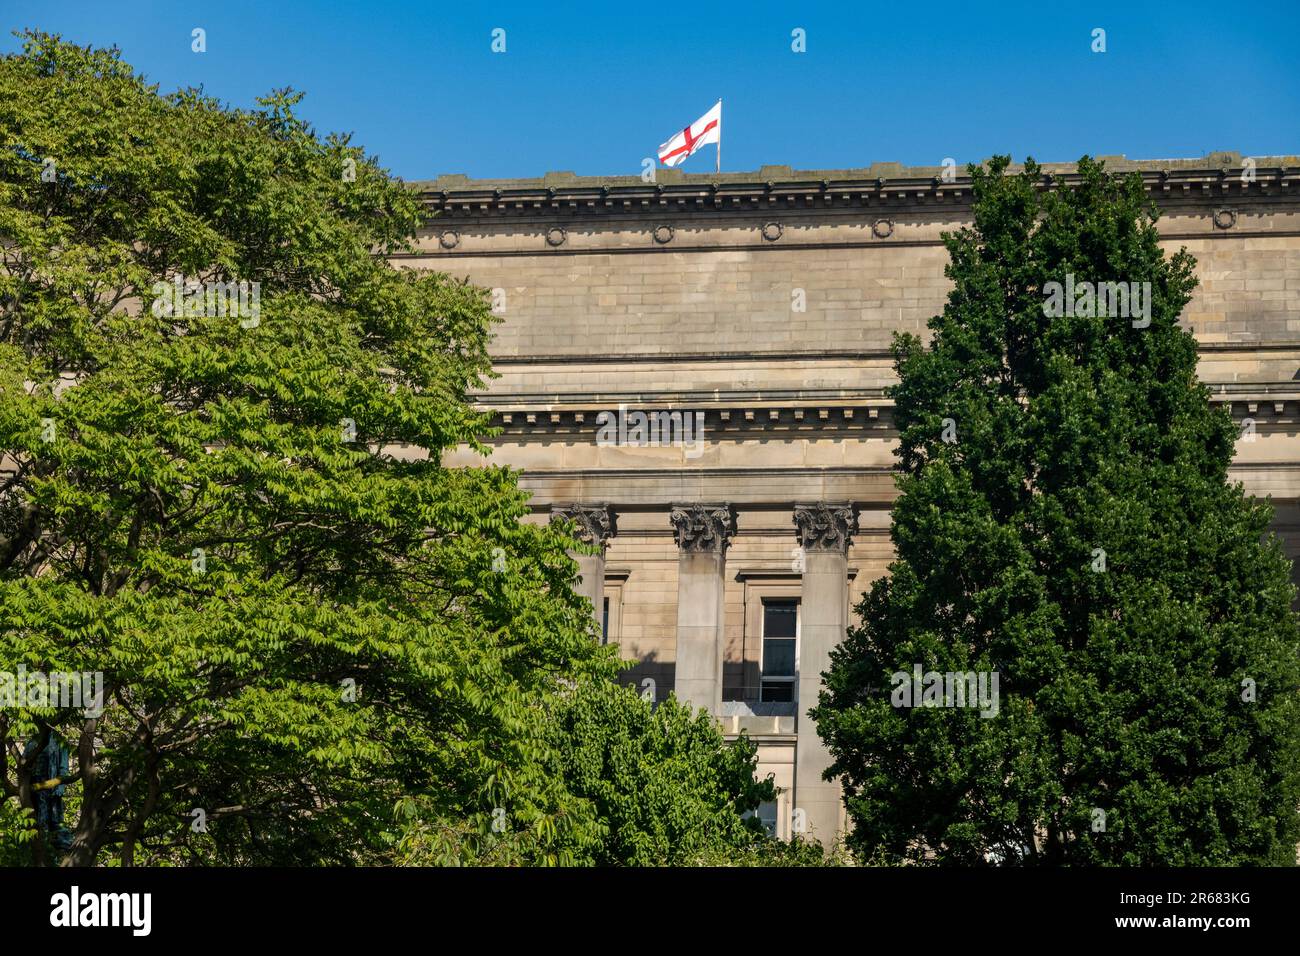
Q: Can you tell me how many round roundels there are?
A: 6